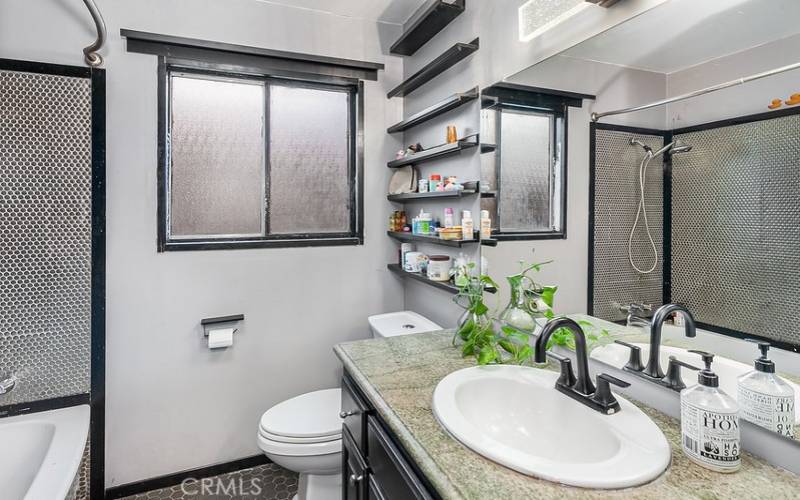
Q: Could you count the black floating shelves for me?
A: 7